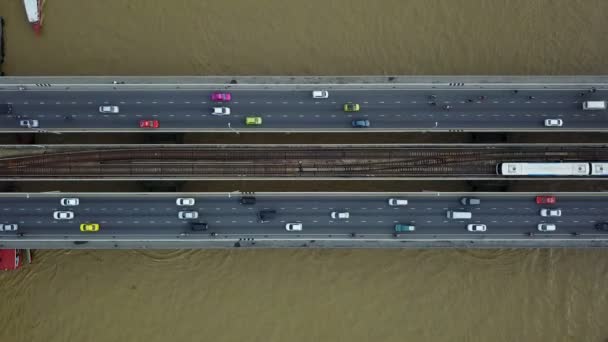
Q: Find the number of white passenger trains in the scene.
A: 1